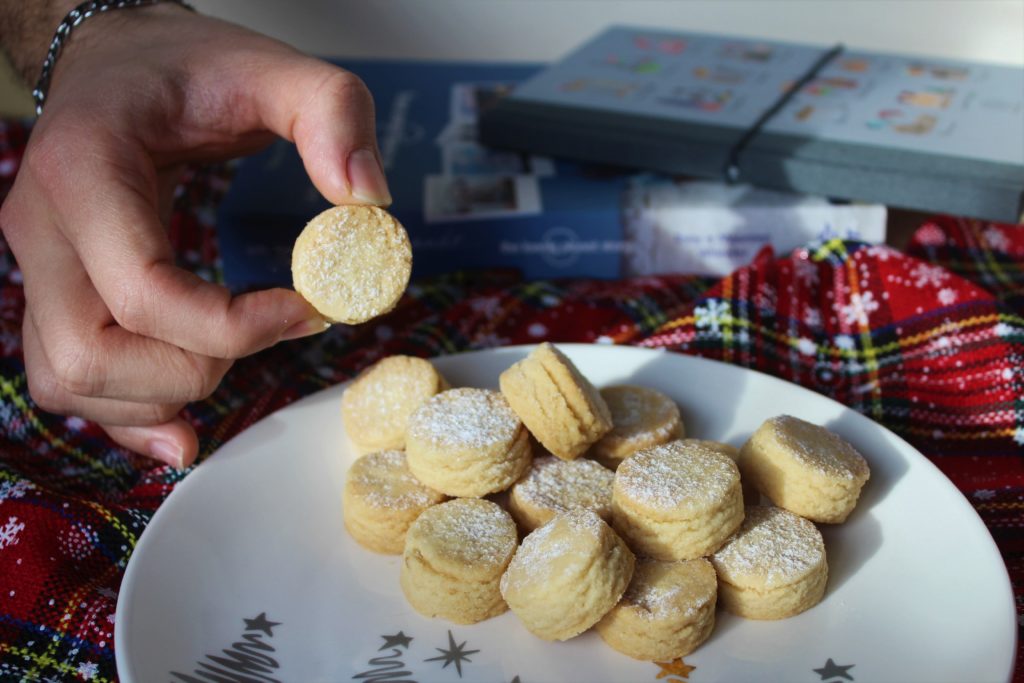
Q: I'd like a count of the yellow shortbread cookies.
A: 14